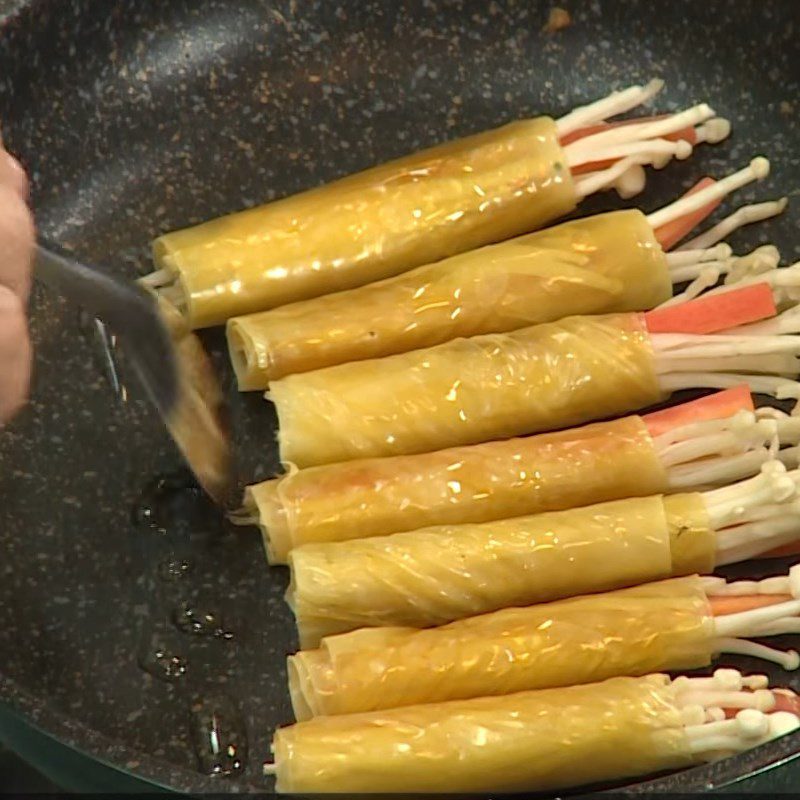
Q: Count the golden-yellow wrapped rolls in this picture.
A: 7